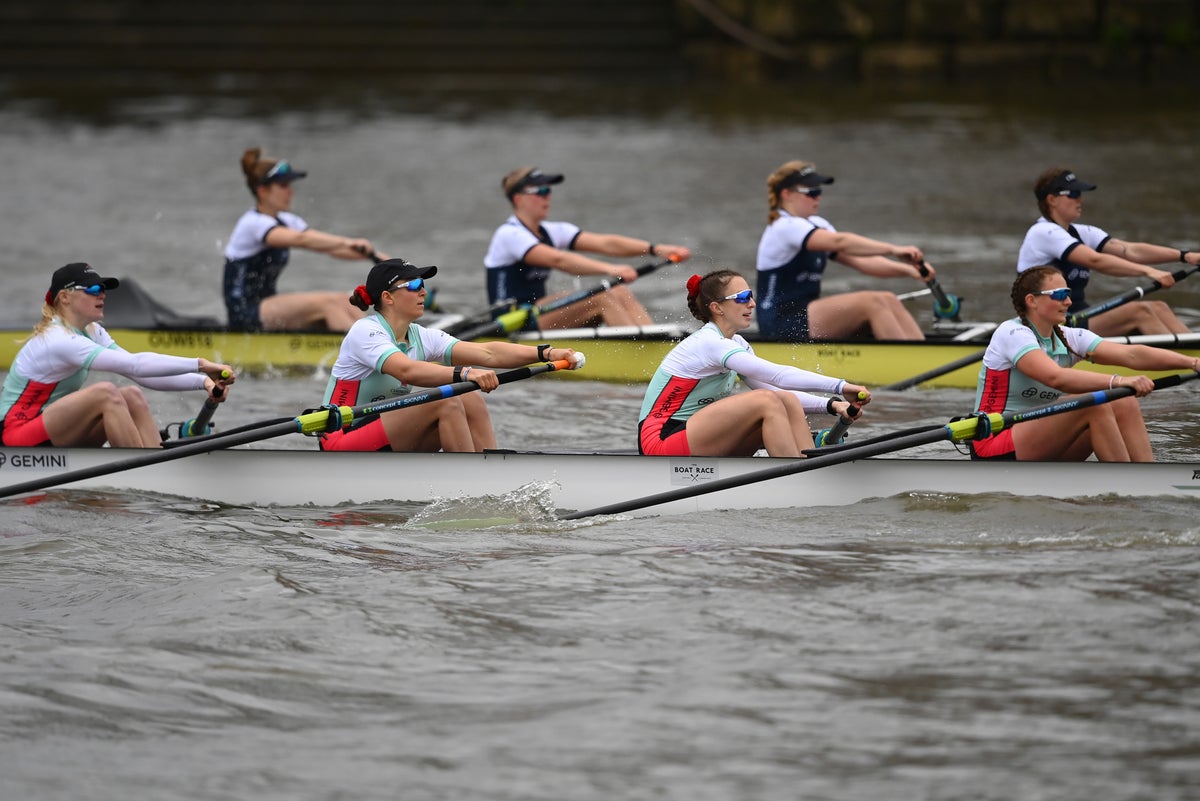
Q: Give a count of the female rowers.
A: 8